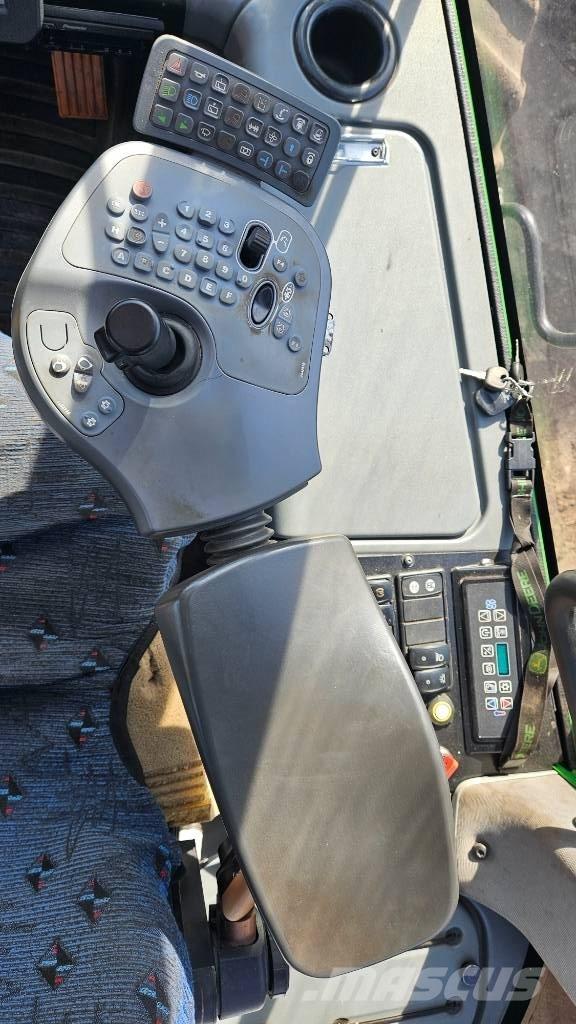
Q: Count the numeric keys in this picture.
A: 10